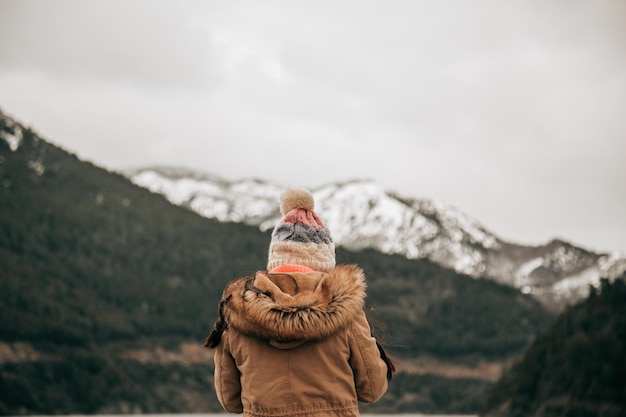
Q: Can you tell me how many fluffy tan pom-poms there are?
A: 1